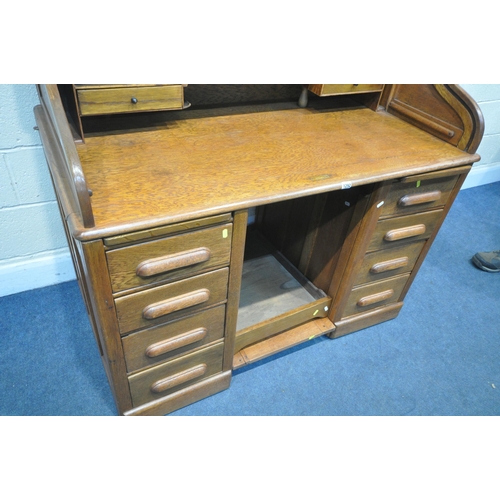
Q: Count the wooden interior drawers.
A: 2